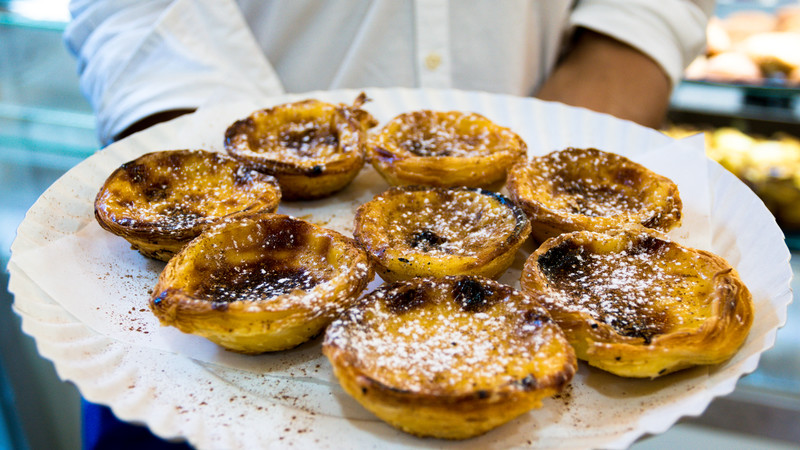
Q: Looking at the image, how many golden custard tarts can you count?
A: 8